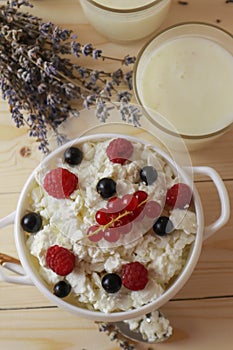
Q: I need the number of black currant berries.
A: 7